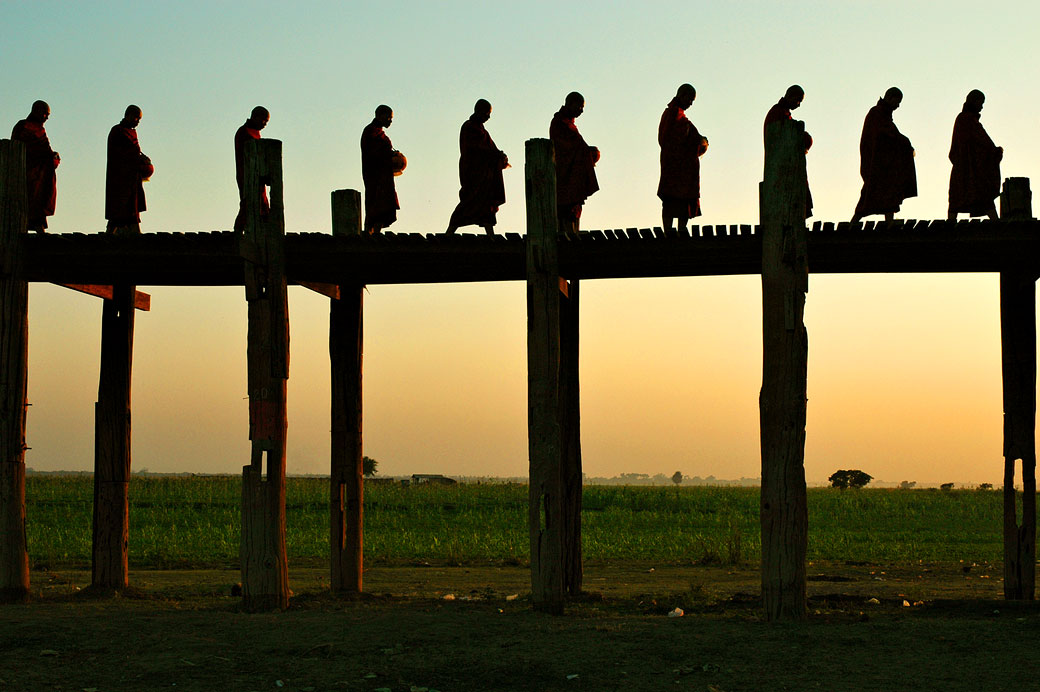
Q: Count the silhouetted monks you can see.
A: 10